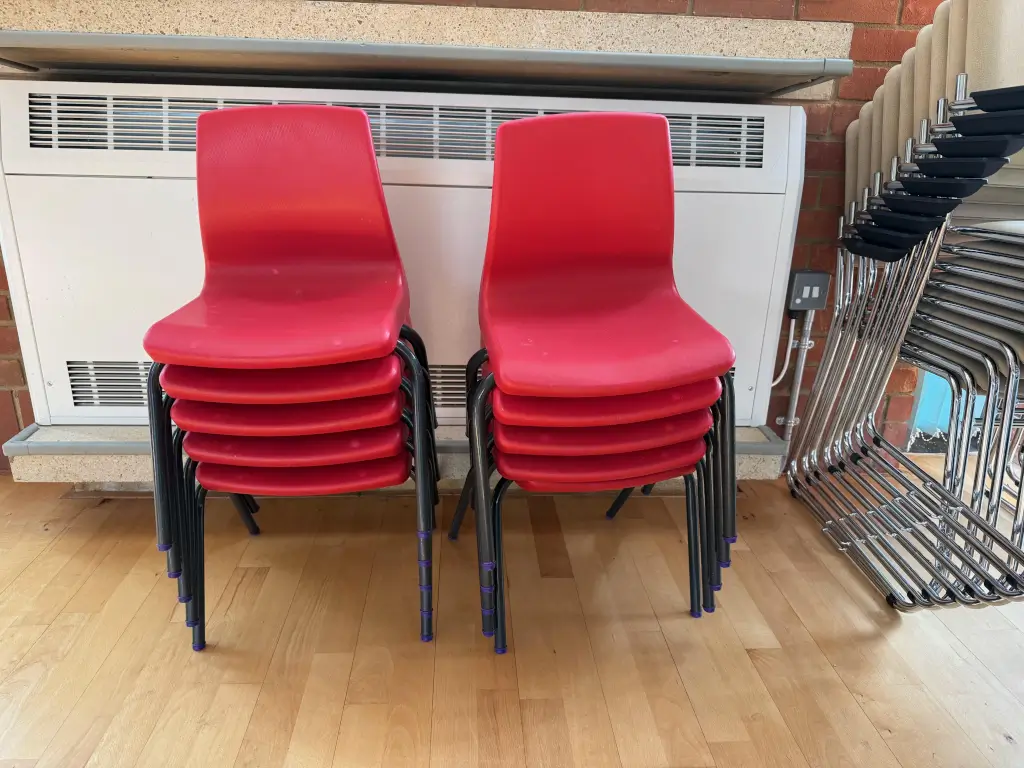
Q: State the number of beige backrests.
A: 9